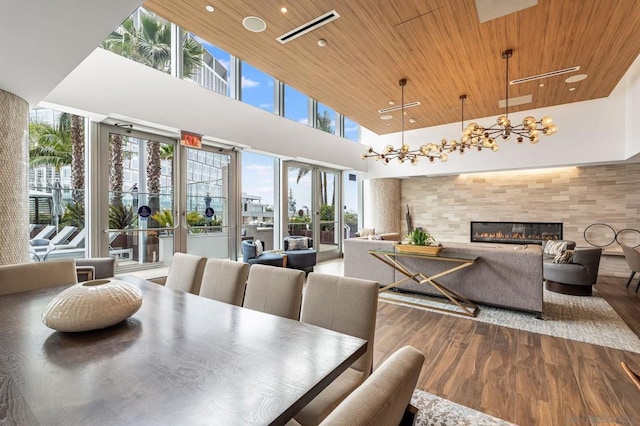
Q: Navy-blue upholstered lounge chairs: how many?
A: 2